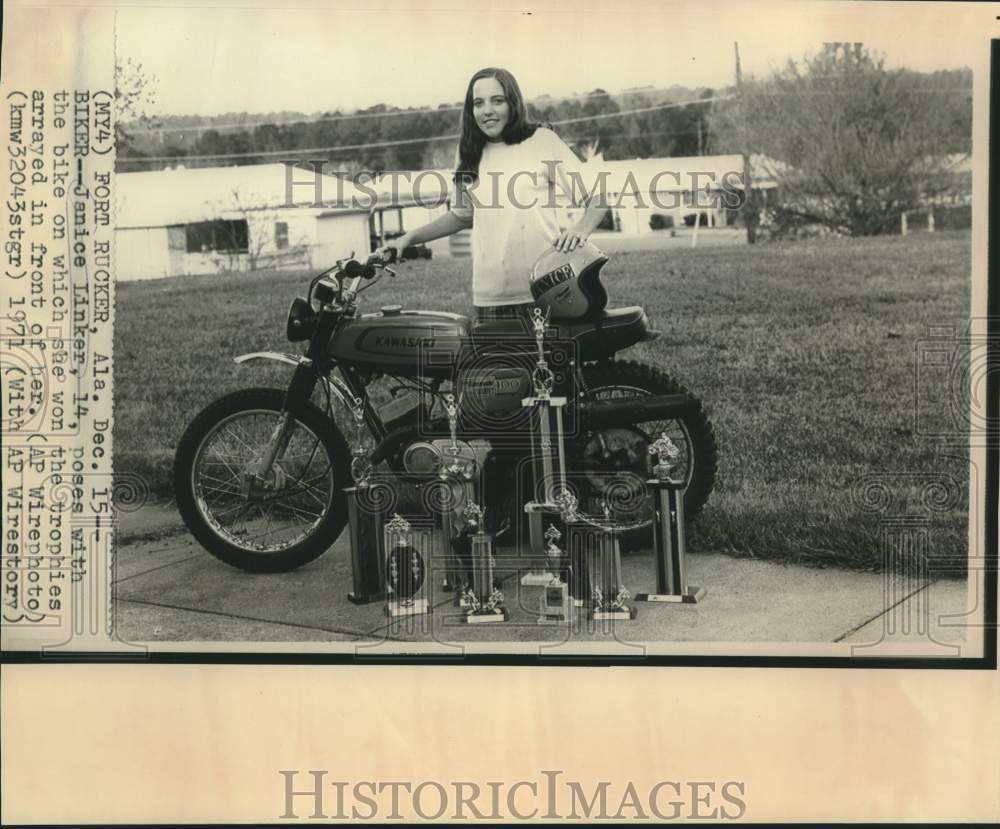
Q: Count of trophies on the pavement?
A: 10